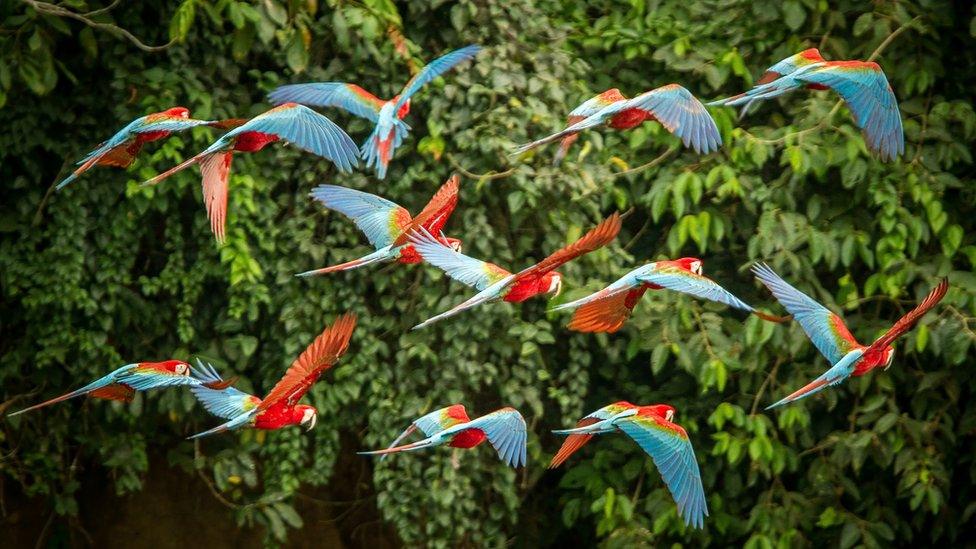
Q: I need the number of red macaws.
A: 13